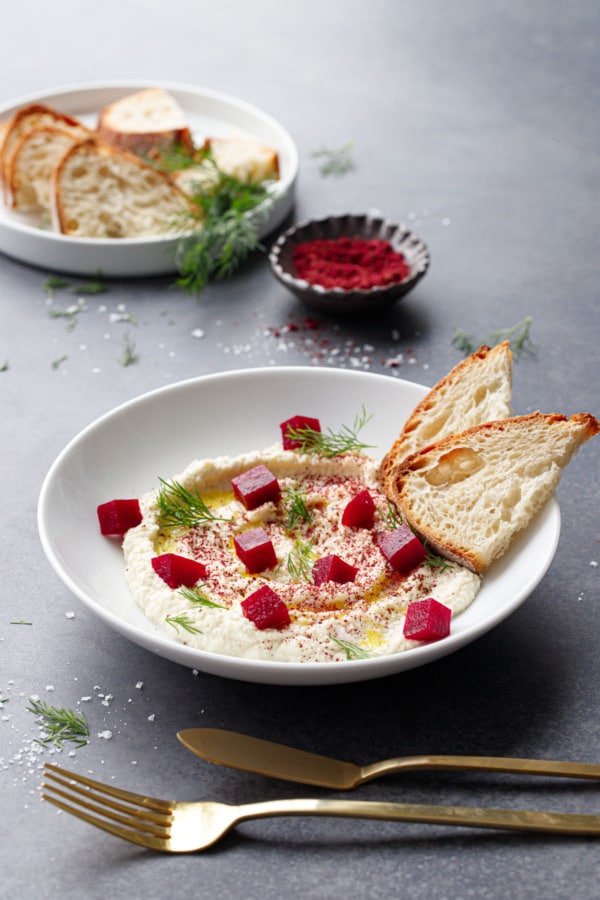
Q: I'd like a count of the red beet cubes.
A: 10